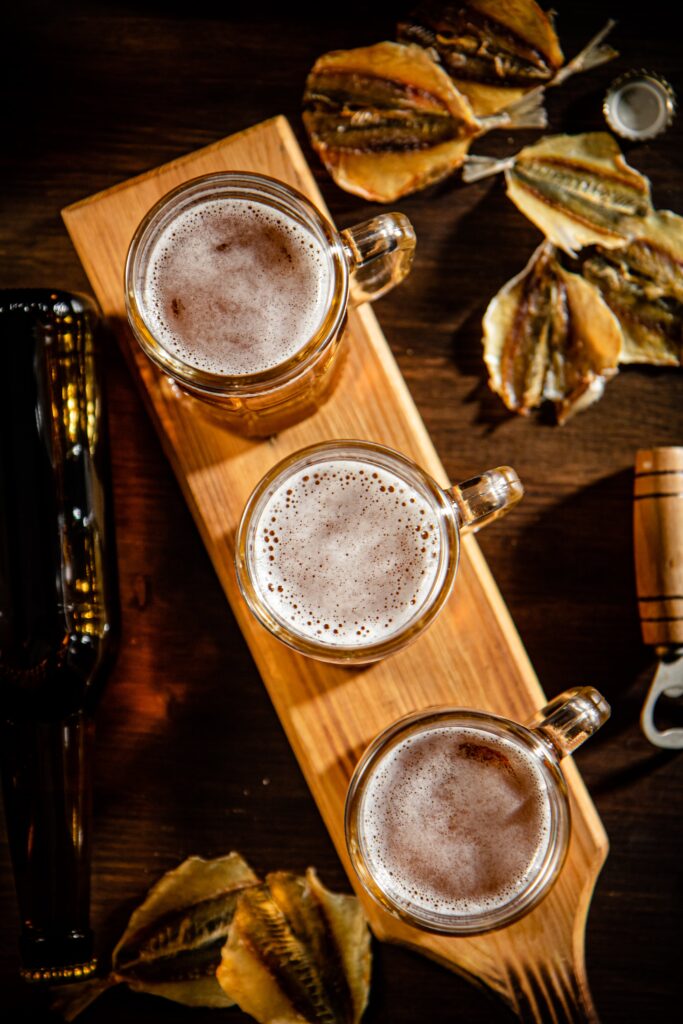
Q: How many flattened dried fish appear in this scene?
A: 7